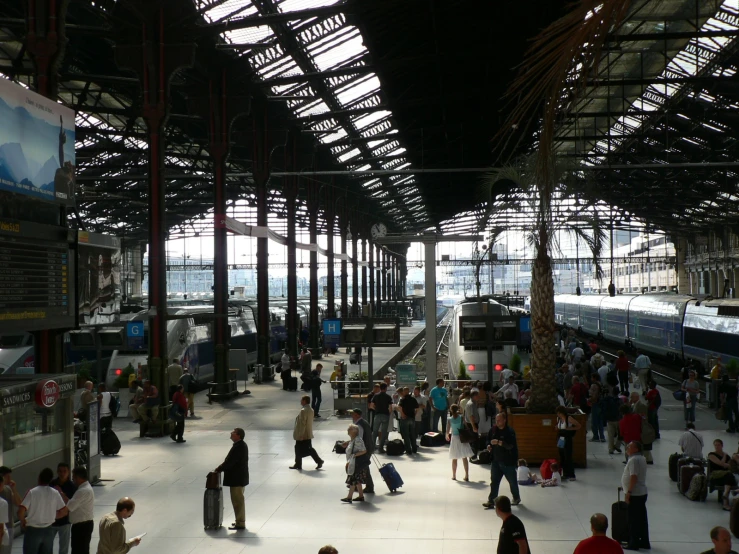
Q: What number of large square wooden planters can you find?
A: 1